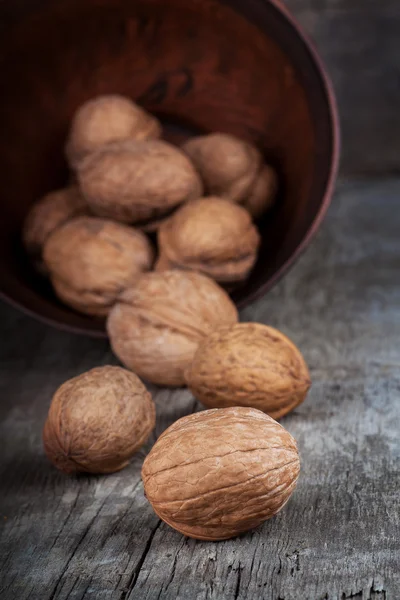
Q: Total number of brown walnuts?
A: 10